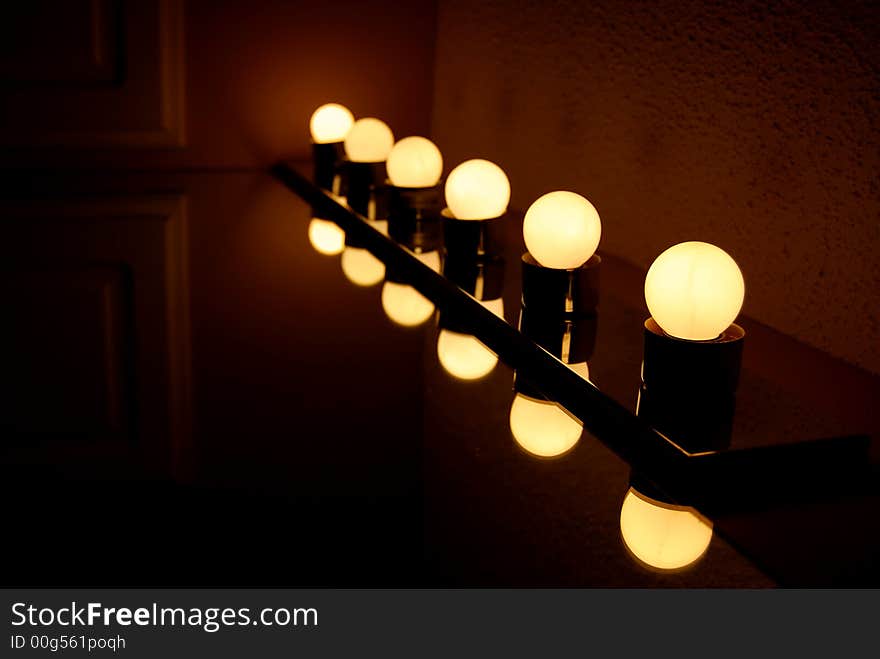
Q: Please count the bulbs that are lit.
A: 6